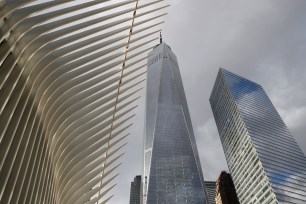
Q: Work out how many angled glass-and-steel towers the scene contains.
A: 2